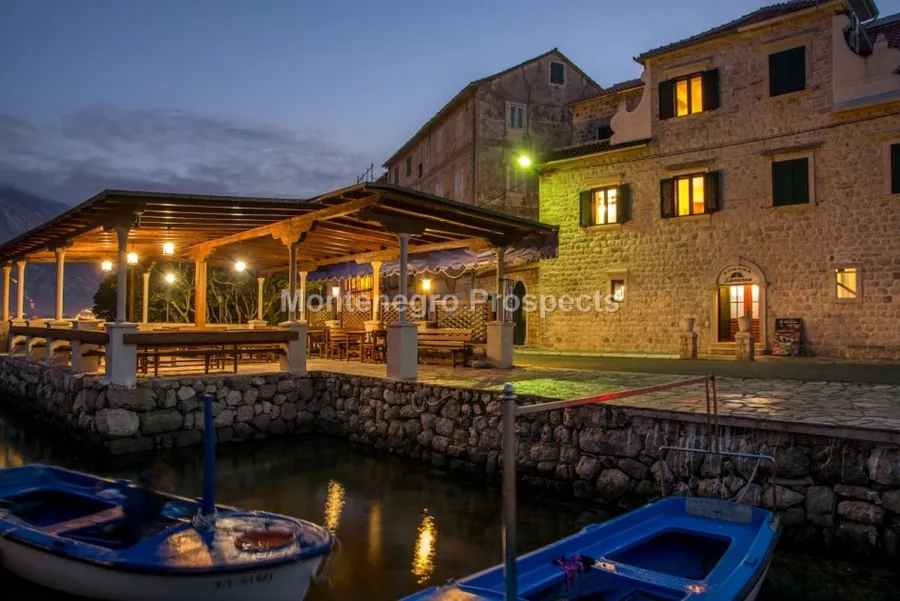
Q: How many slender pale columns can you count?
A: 11